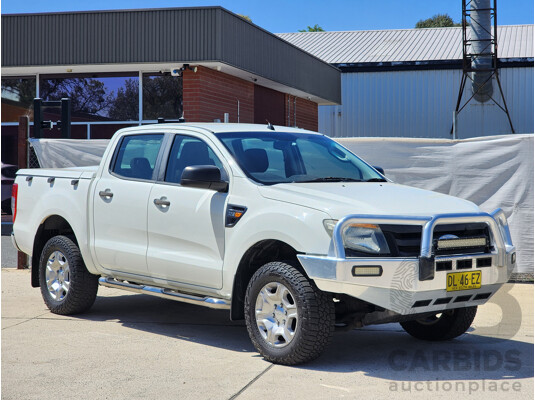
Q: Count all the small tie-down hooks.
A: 3